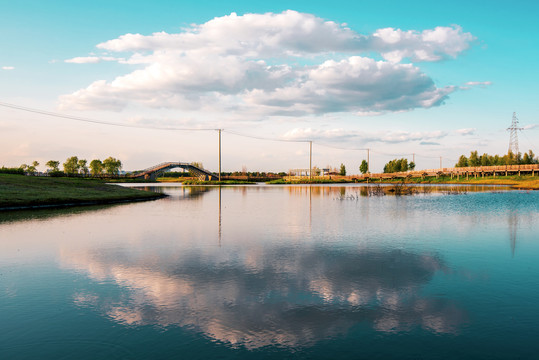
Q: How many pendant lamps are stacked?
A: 0